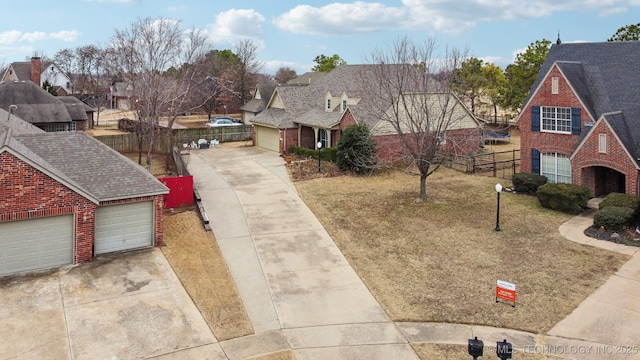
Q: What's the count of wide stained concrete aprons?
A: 1